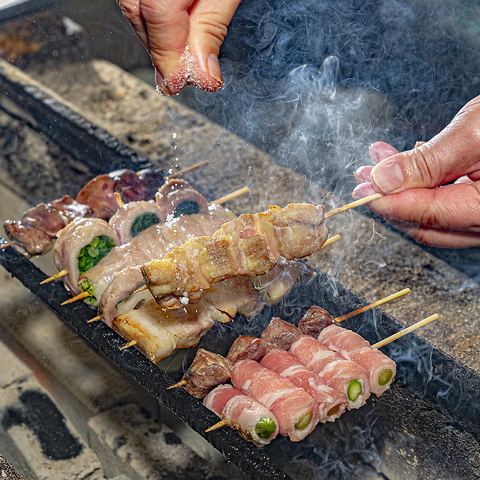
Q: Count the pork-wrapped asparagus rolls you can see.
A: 5